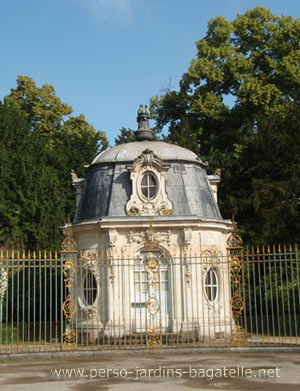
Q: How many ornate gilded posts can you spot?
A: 3